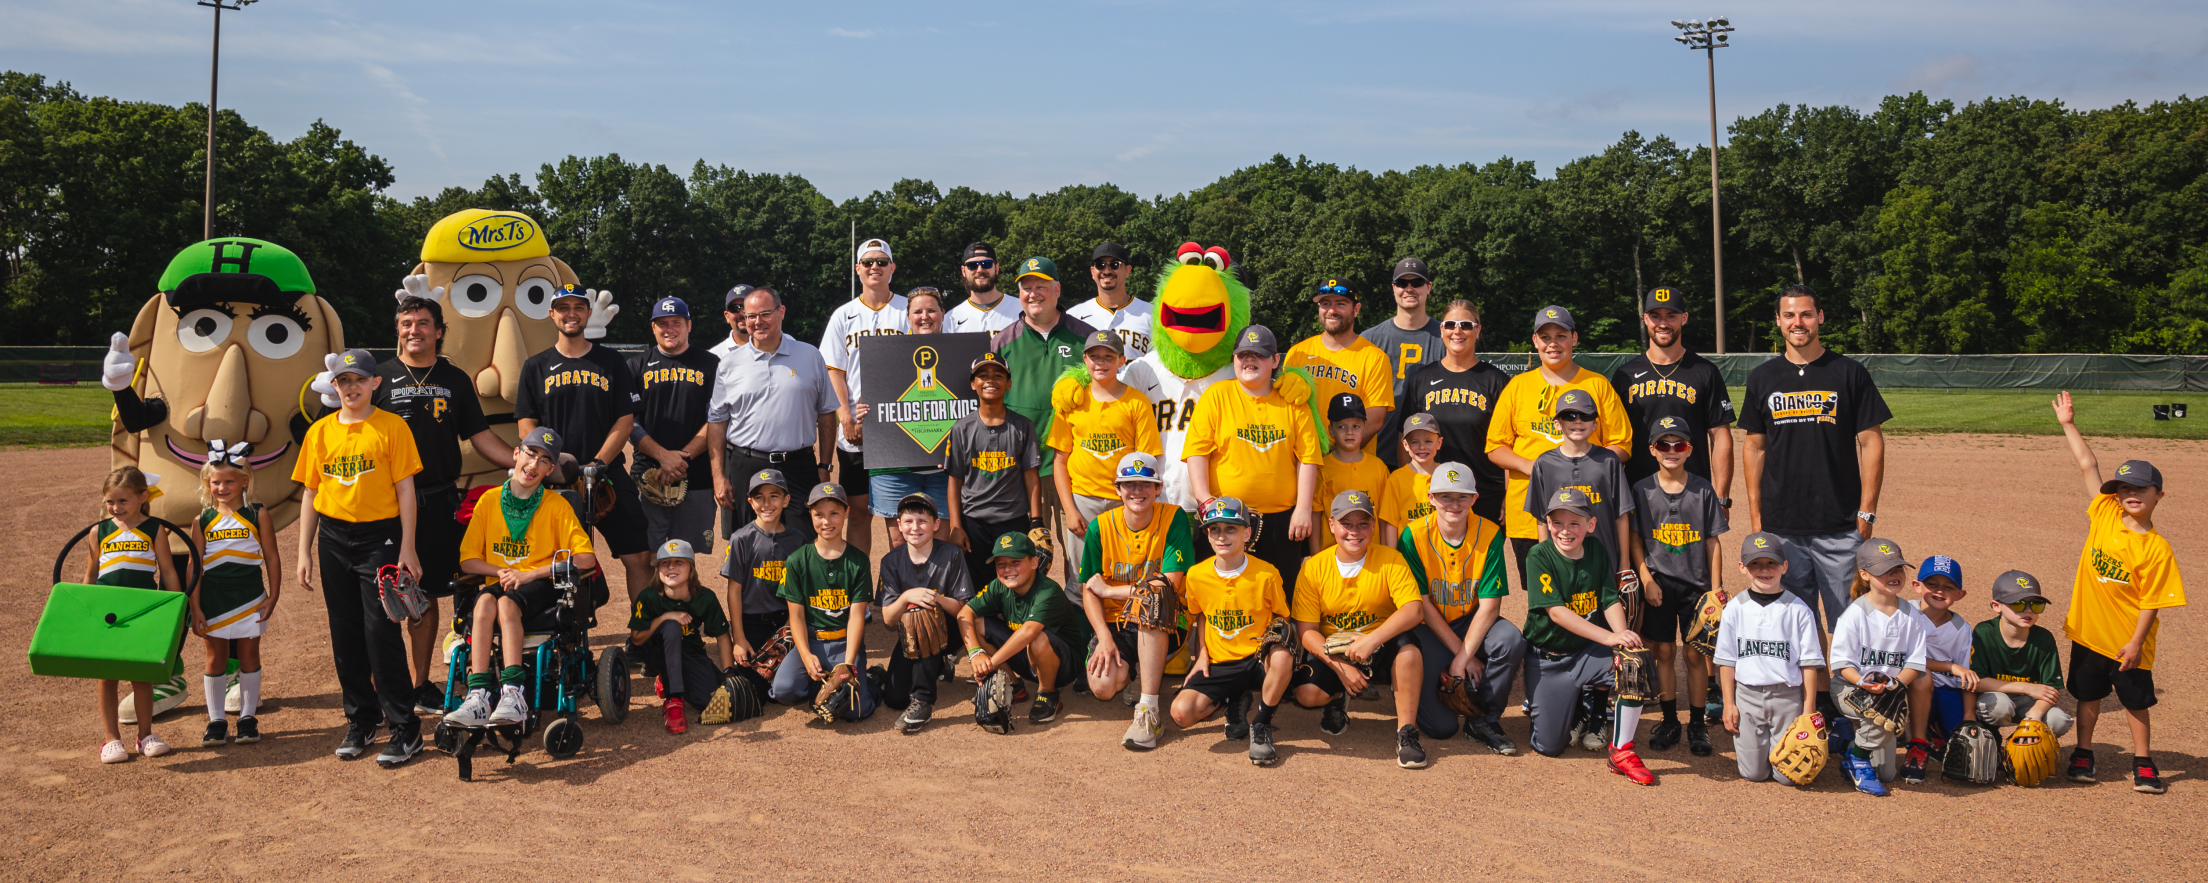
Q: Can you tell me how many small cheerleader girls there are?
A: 2